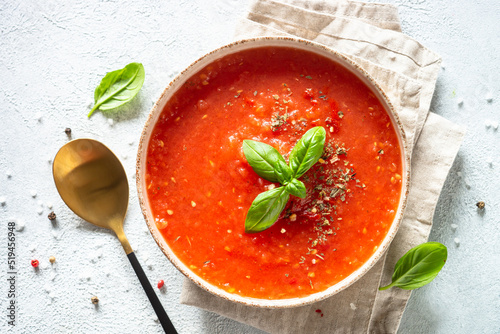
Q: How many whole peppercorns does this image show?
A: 7